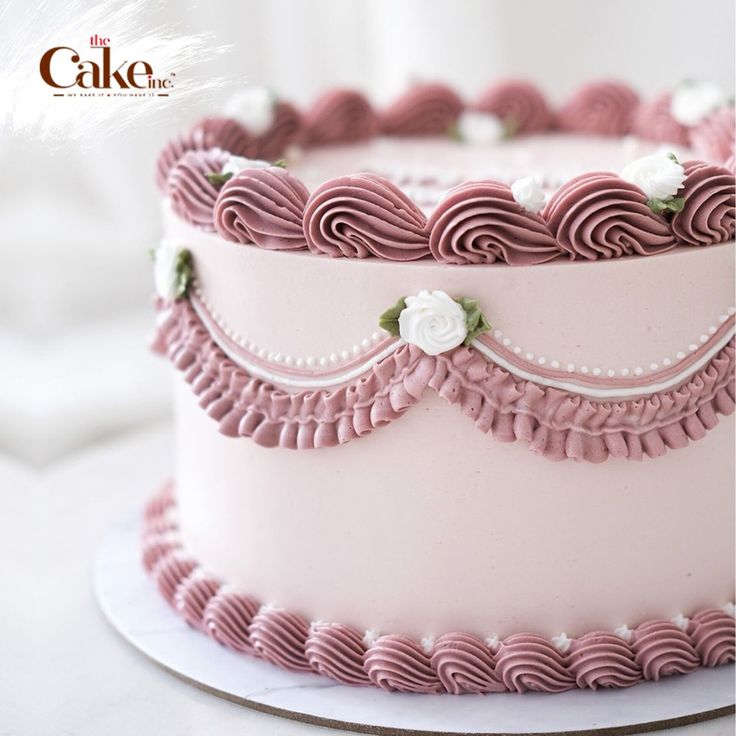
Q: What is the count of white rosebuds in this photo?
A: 8